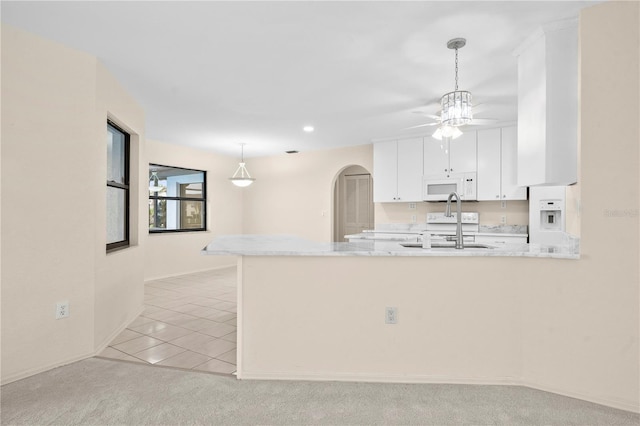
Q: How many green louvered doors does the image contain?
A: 0